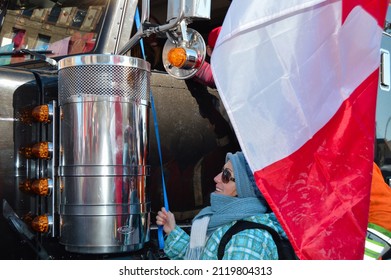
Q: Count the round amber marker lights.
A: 5